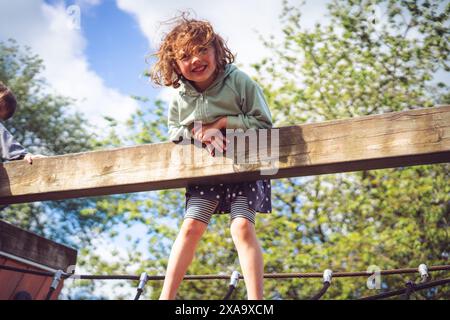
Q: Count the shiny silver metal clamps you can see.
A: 5